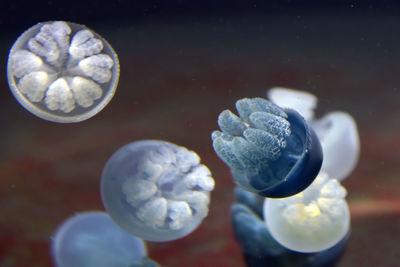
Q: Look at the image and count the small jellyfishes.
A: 7